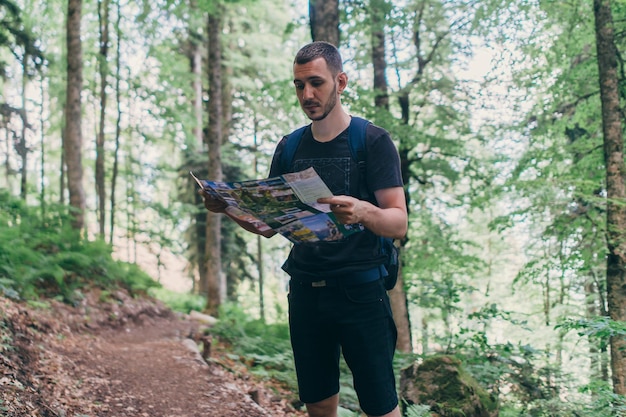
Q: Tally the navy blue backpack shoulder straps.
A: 2